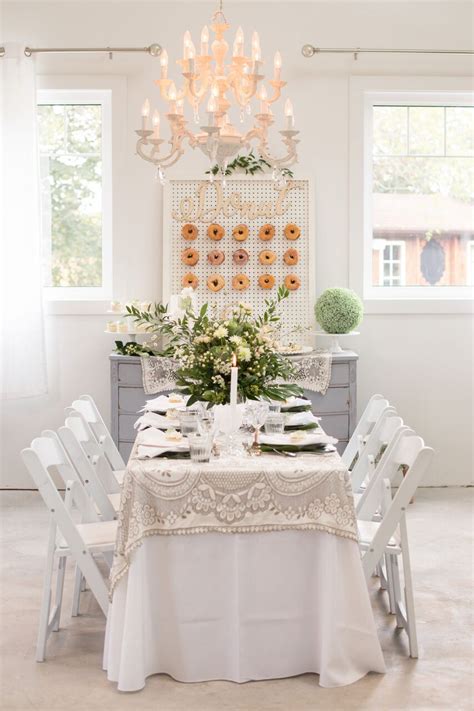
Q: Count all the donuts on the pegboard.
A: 15